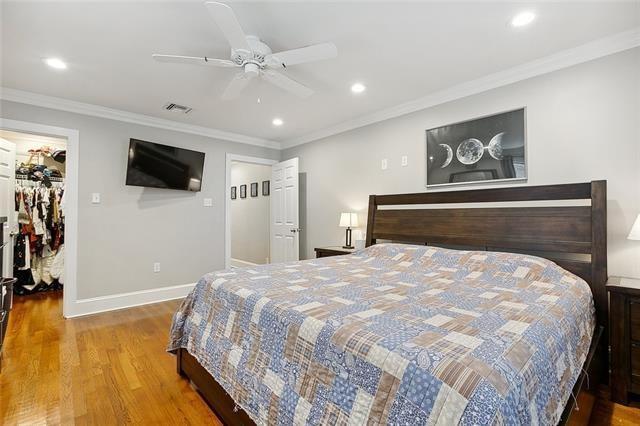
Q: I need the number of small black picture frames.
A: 4